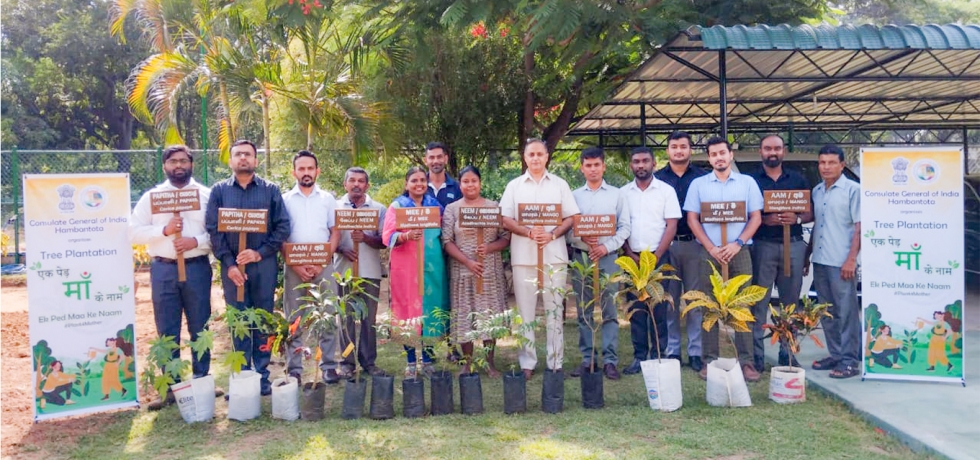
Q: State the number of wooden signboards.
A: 10